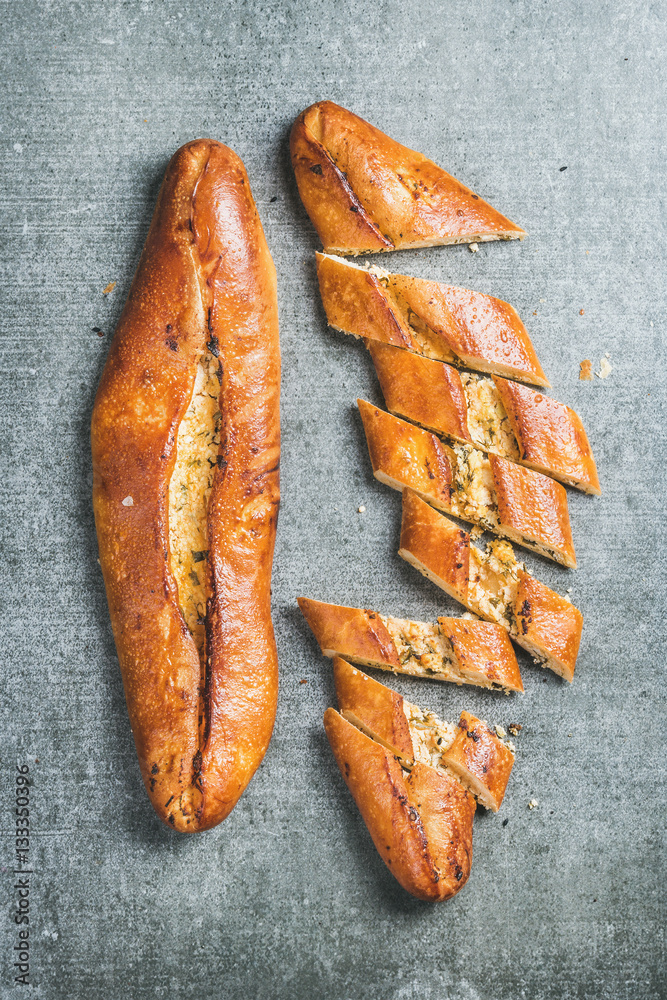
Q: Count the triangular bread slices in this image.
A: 2